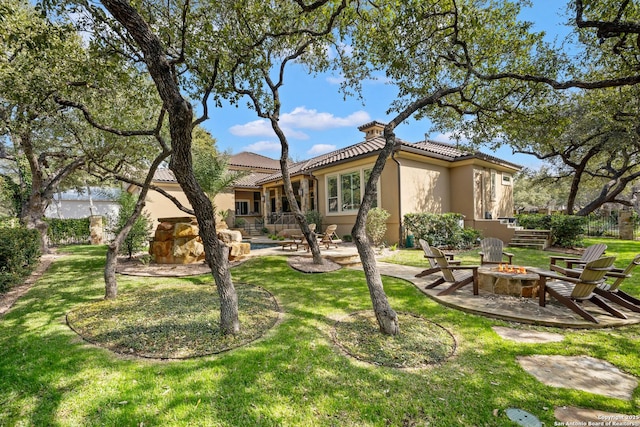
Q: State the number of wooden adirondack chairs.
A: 6